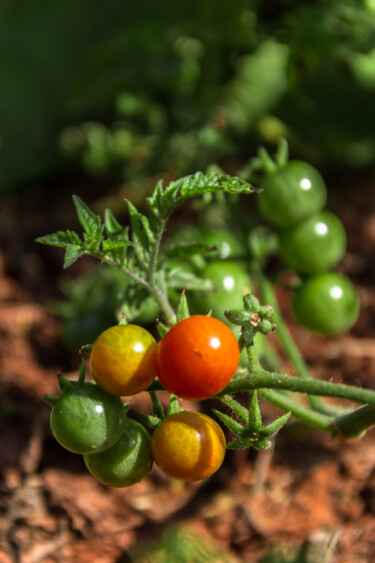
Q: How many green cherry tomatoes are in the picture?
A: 7